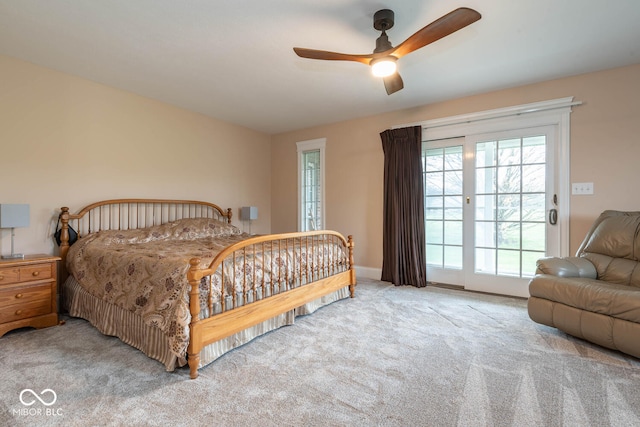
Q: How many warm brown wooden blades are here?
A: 3